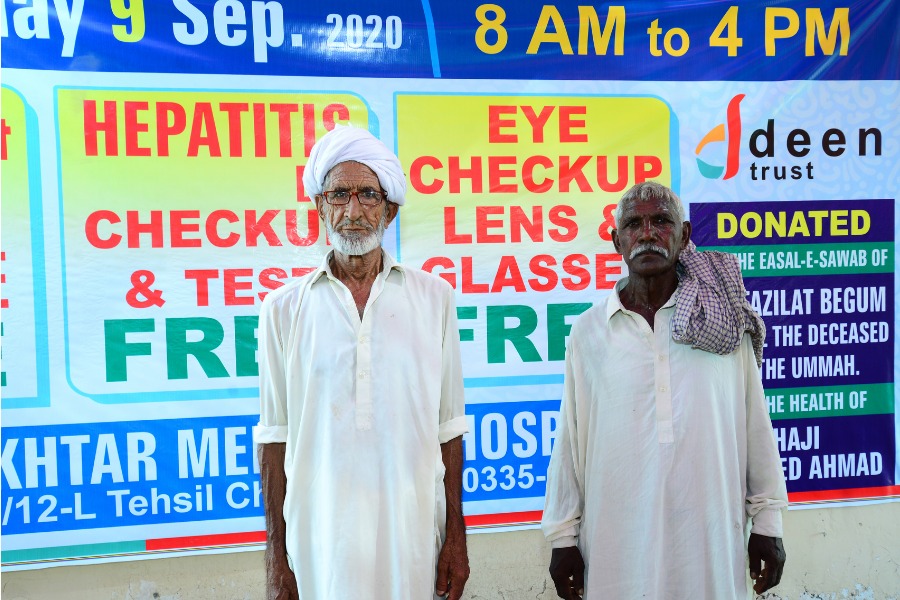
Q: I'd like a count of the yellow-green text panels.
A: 3